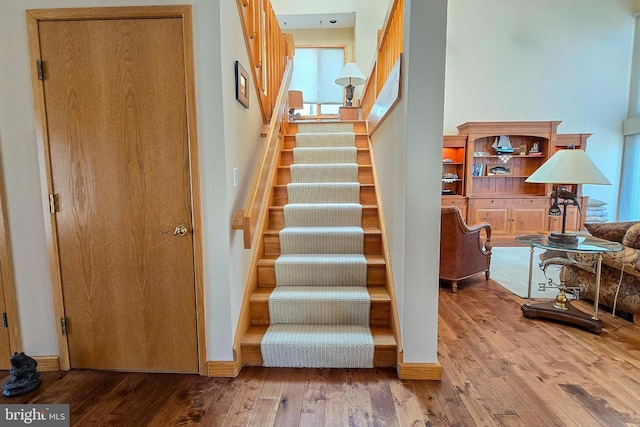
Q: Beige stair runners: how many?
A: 1